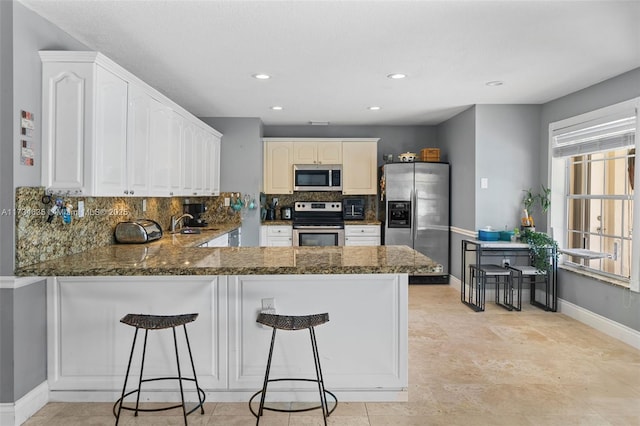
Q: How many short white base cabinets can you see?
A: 2